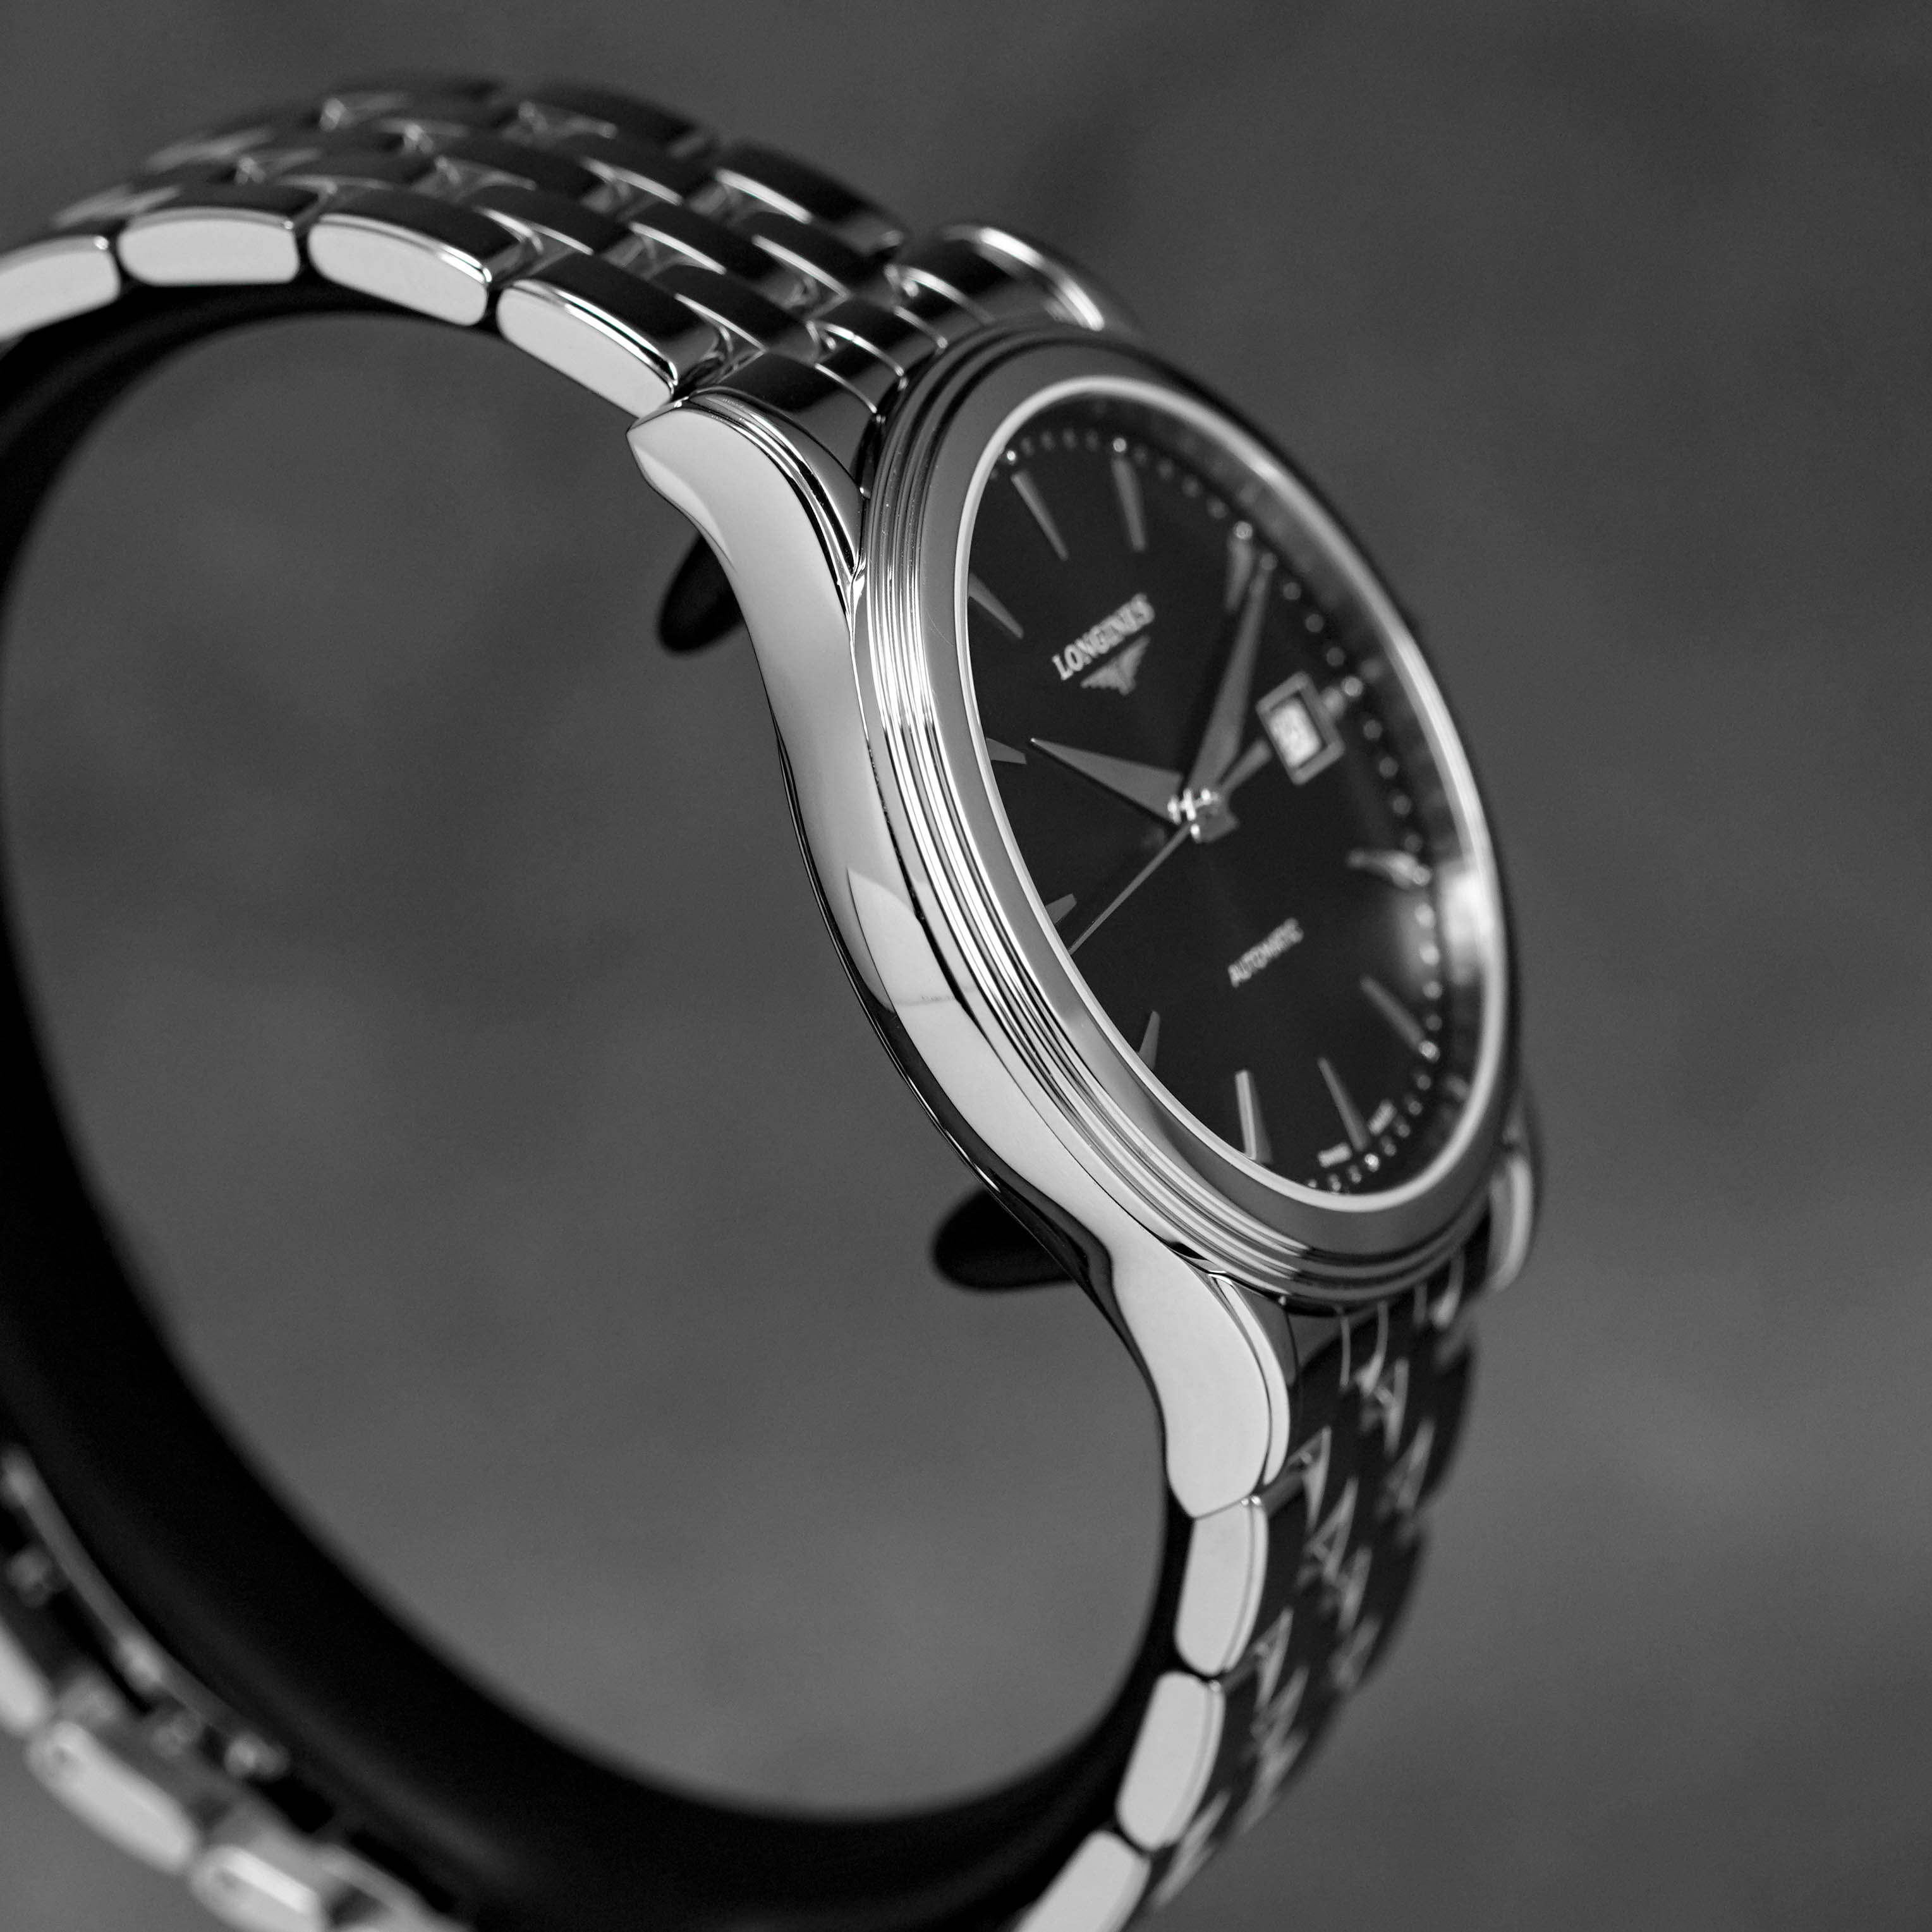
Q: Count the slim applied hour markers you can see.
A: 11